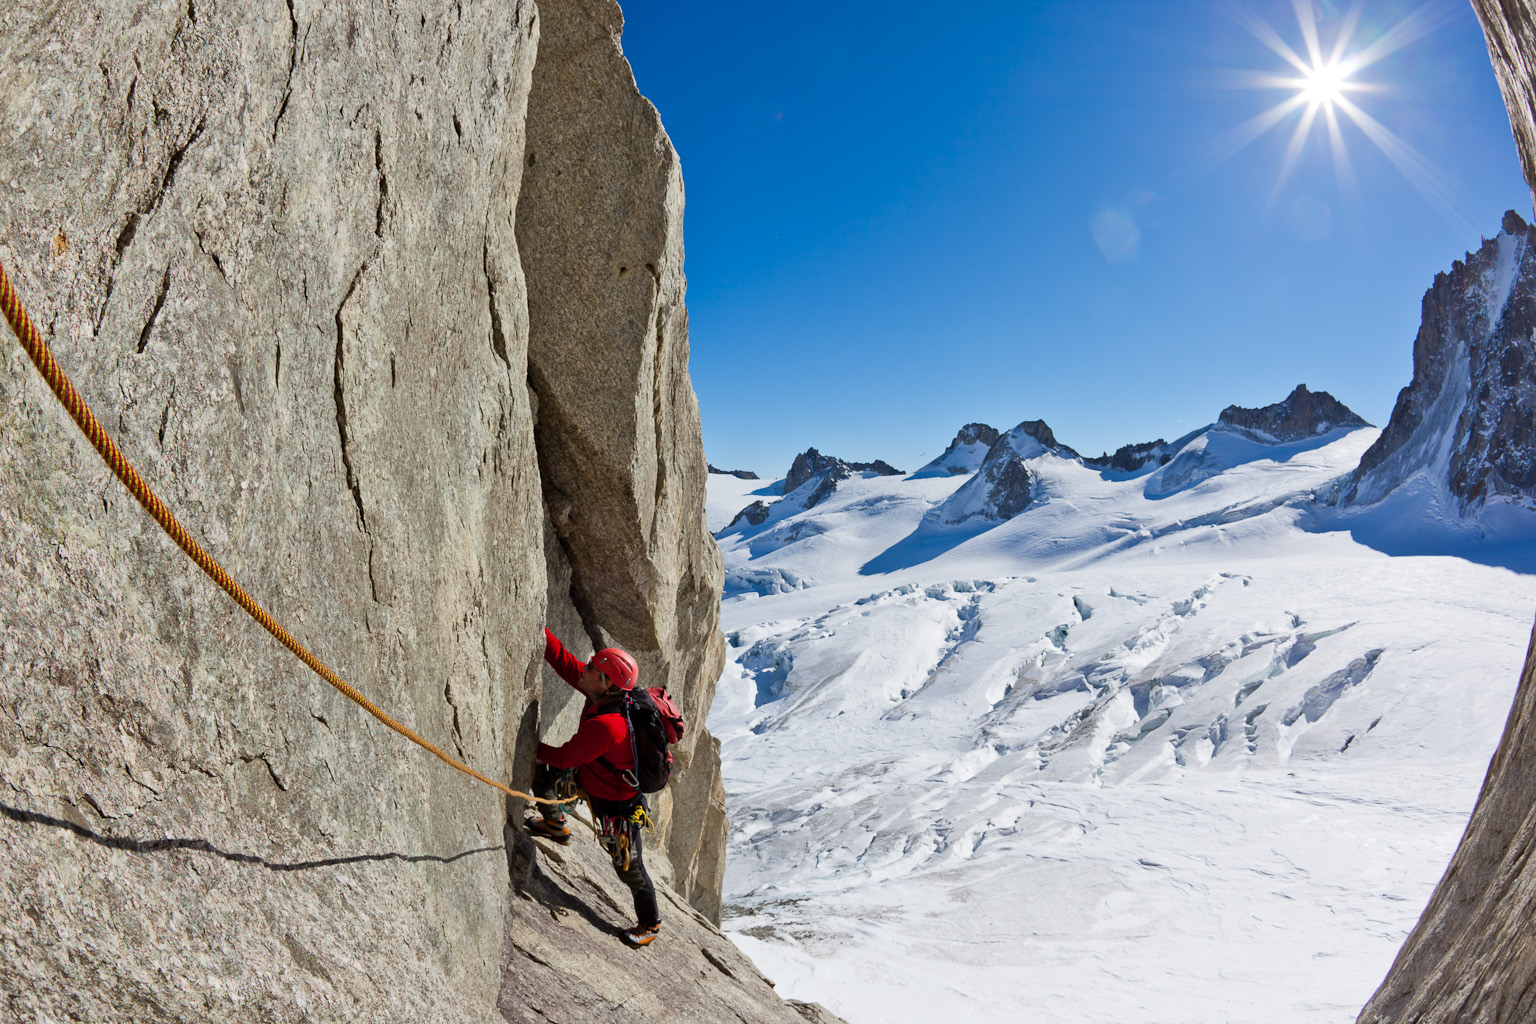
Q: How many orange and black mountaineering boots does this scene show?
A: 2